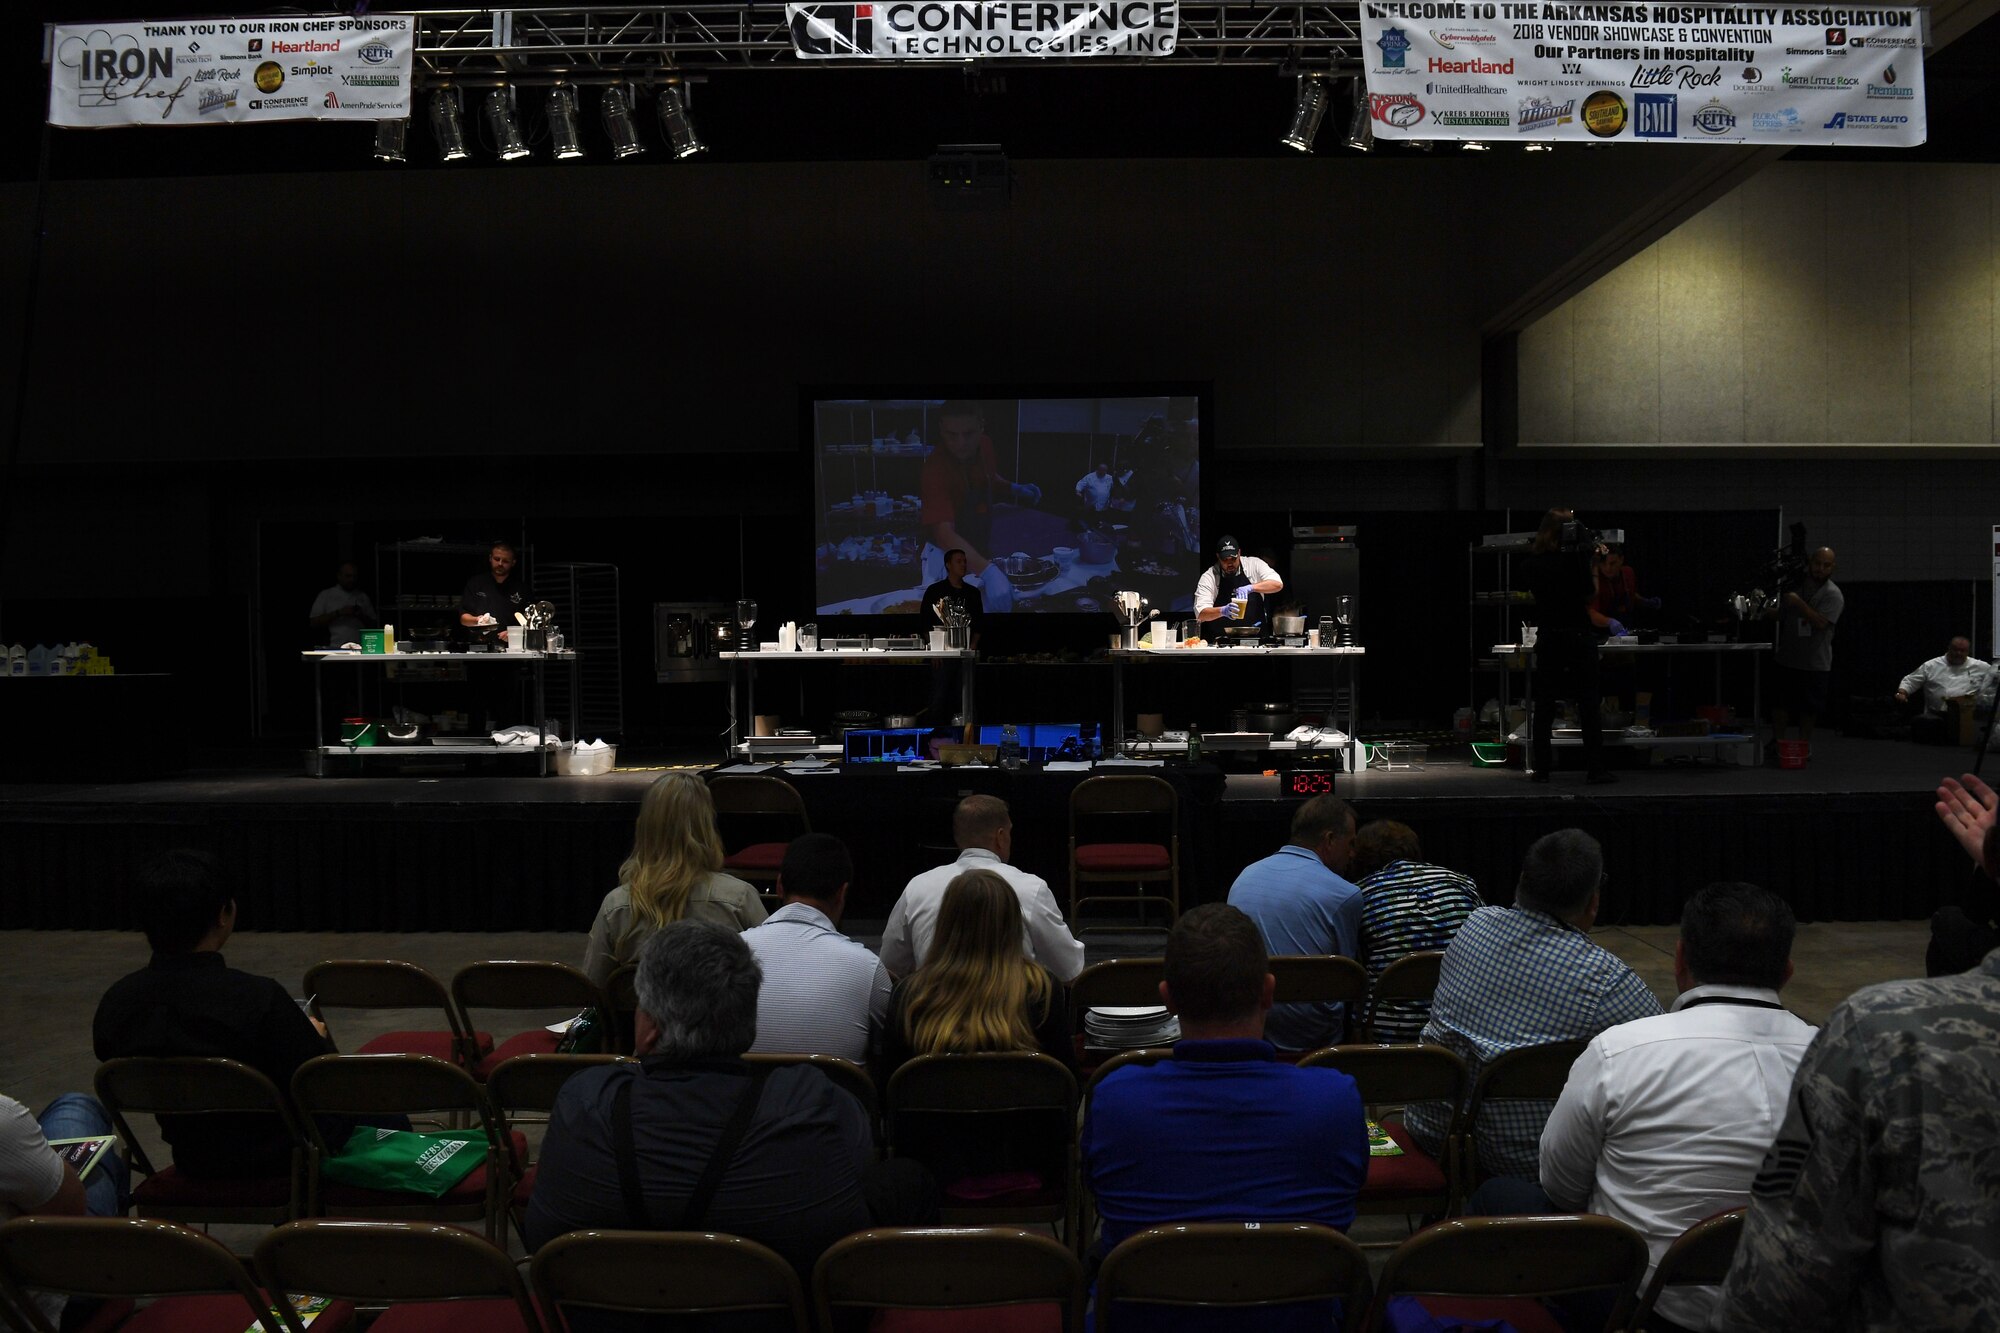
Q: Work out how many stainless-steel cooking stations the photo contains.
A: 4